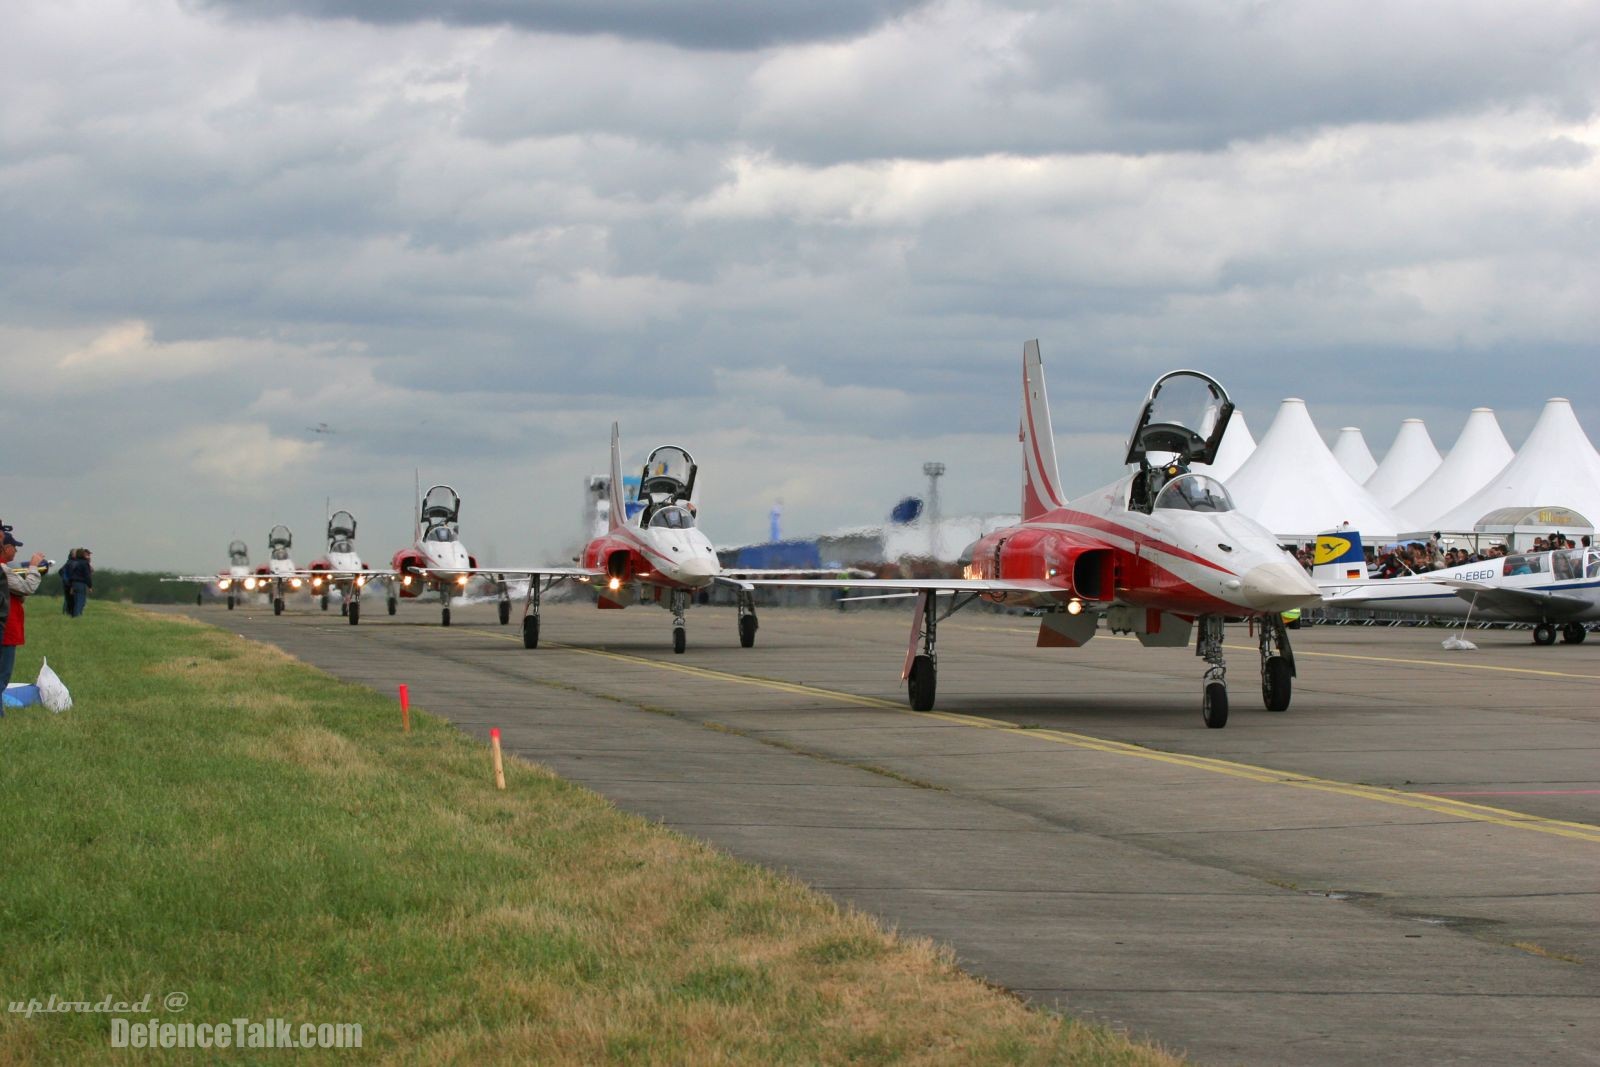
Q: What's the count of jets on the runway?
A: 6